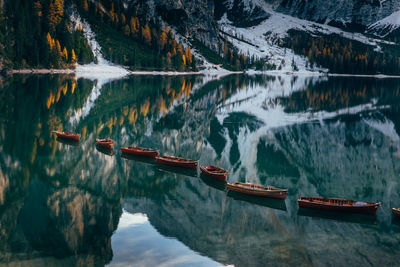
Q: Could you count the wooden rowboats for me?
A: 8